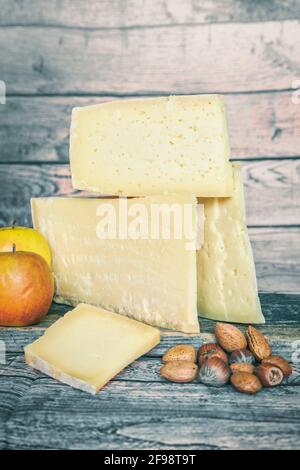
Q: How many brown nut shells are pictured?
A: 11